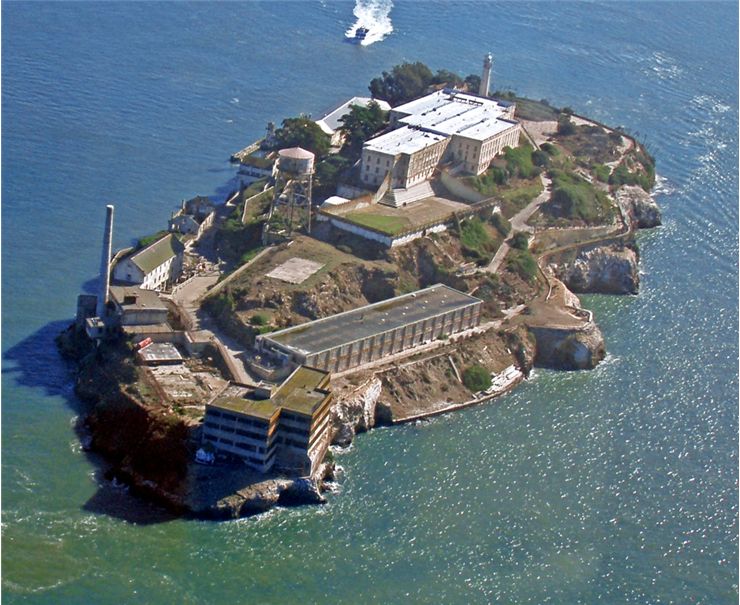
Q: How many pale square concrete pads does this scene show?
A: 1